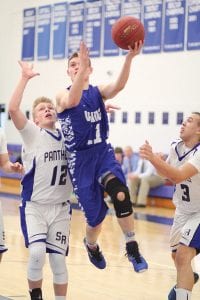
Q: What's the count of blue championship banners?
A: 10